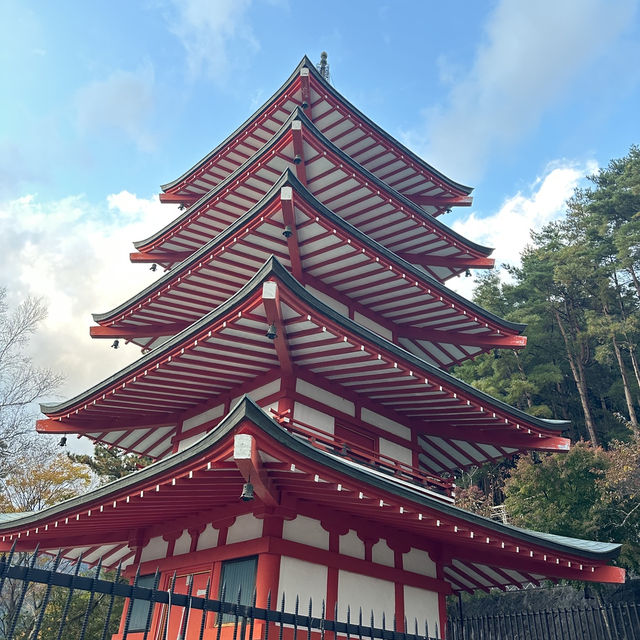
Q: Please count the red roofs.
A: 5